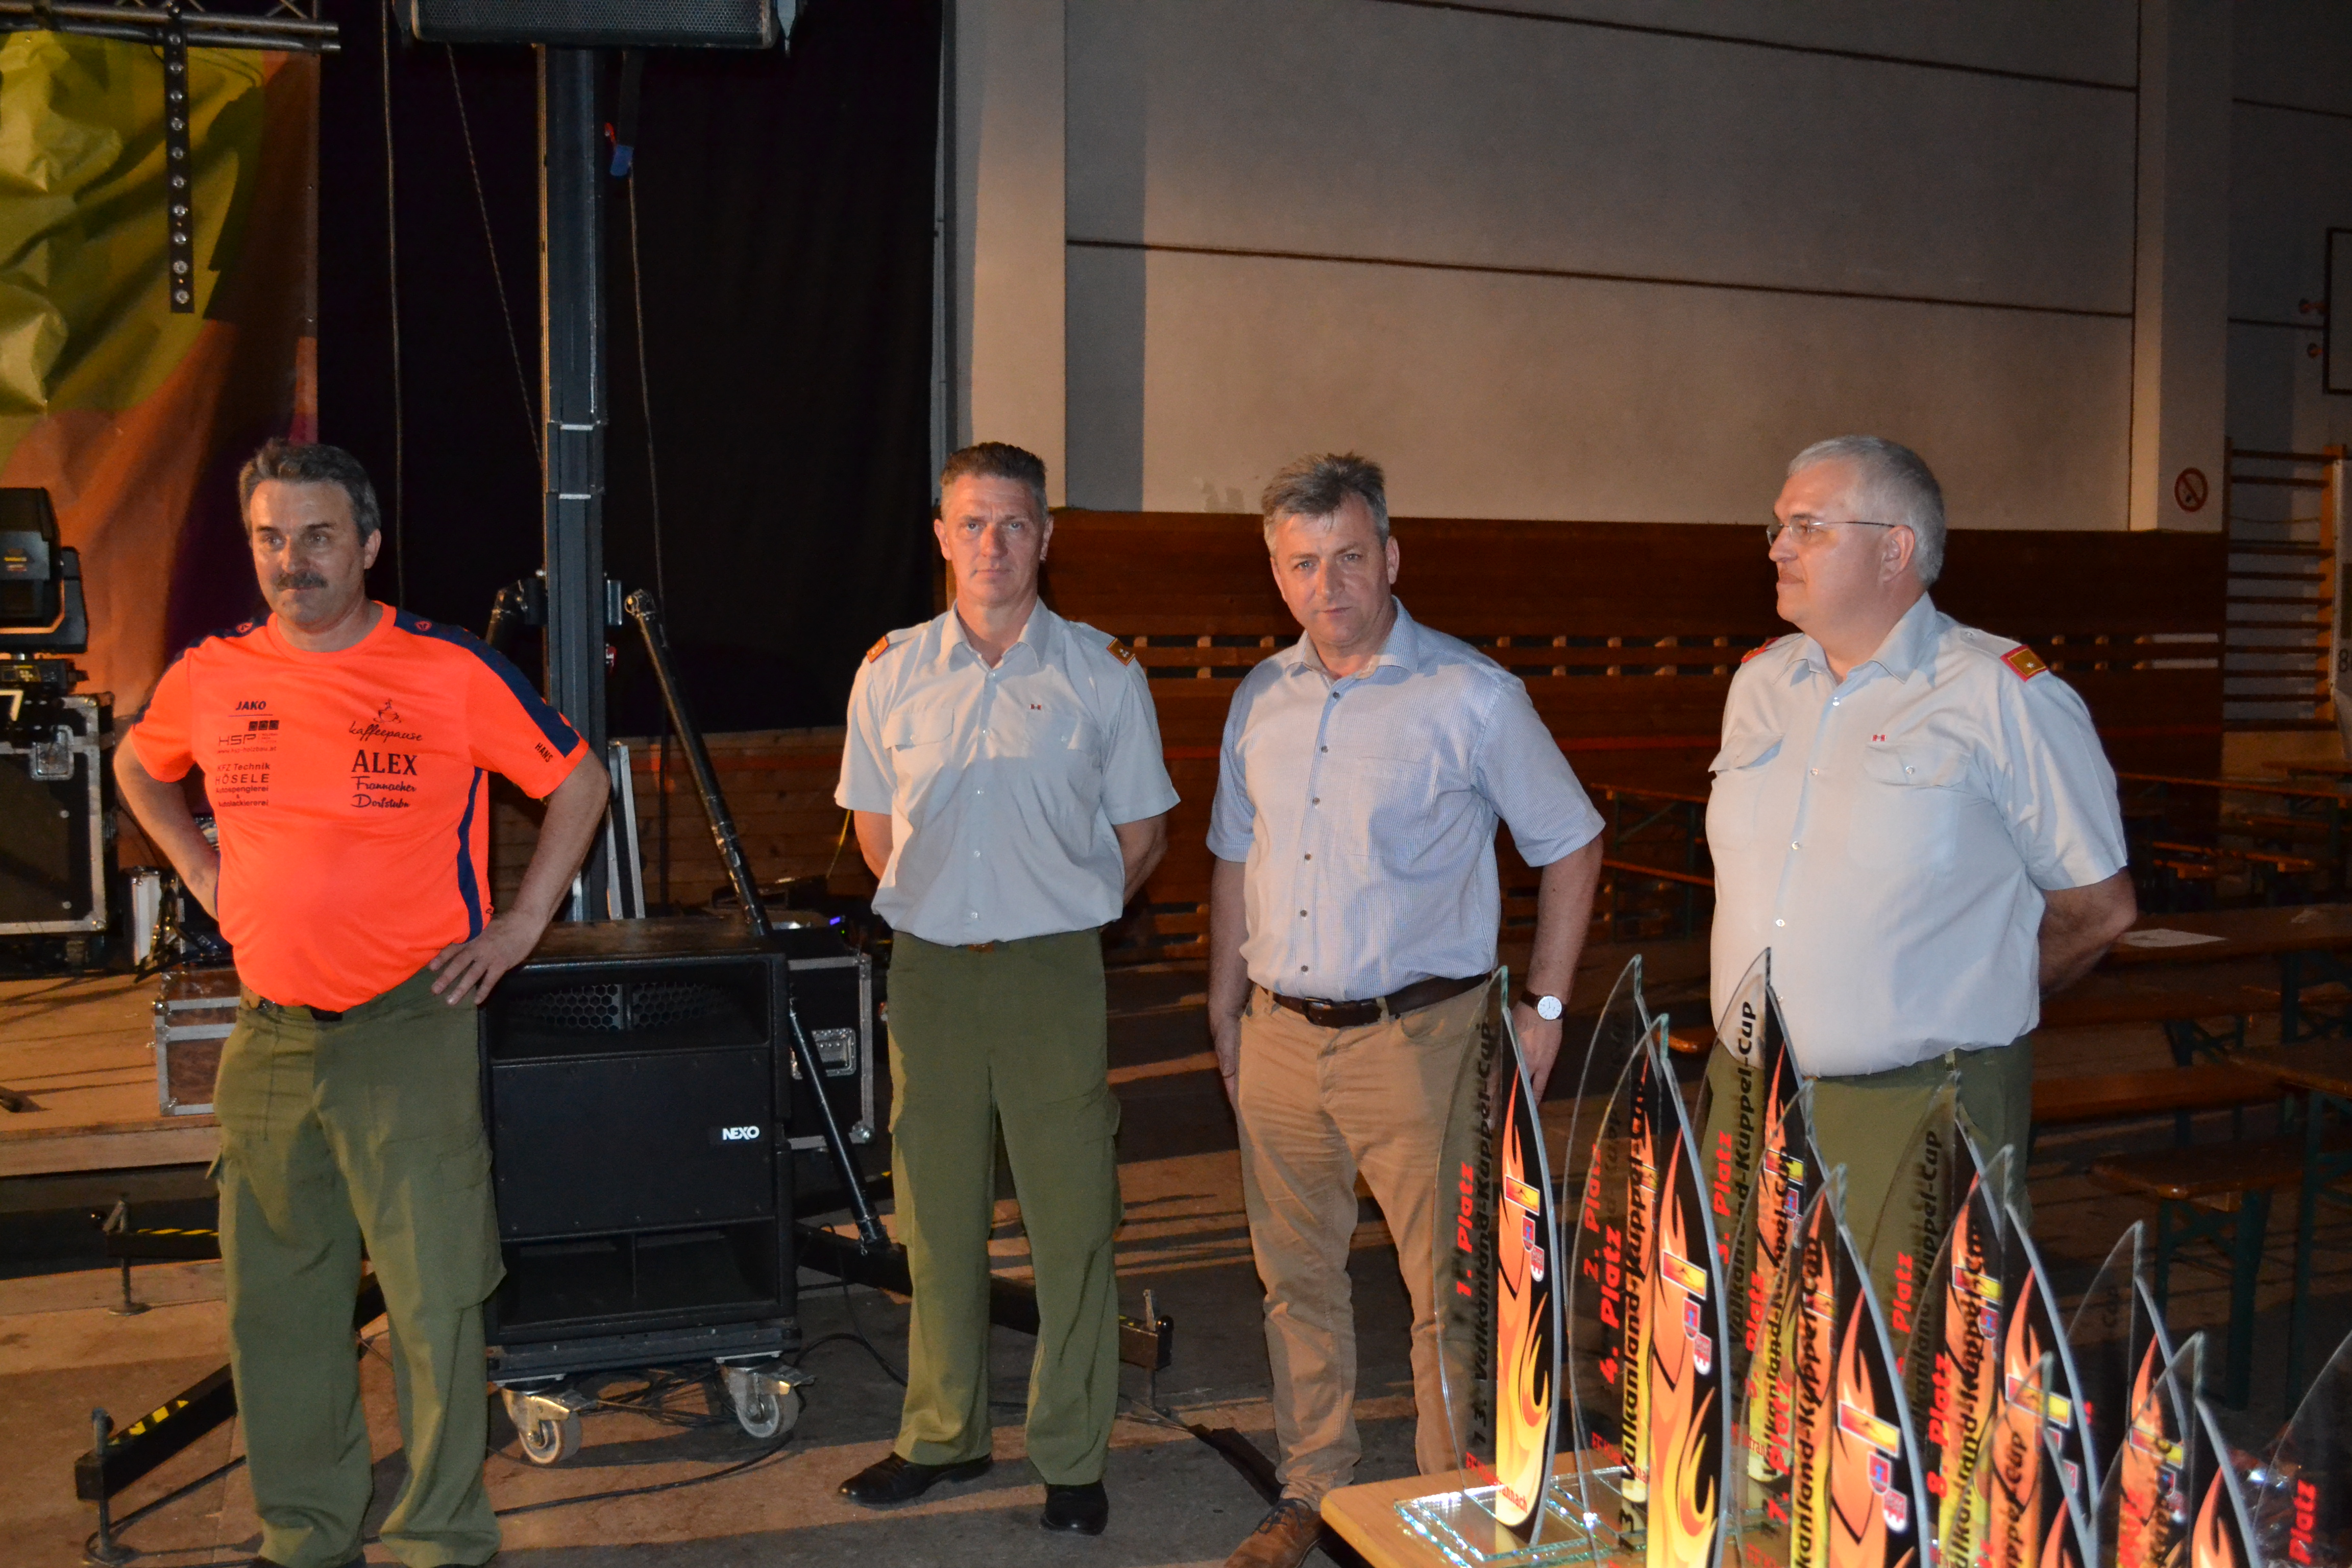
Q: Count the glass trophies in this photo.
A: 12